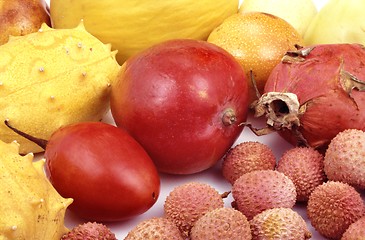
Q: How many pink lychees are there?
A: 11